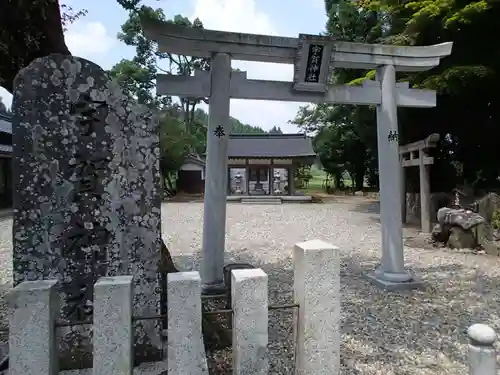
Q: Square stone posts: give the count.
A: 5